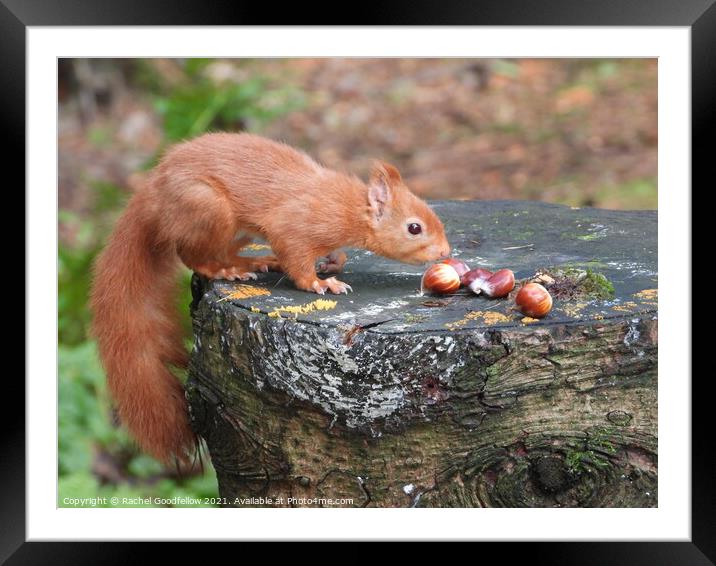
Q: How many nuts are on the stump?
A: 5